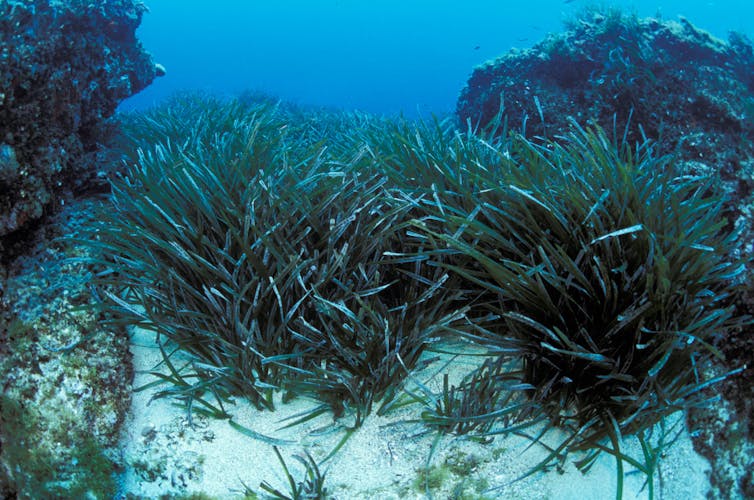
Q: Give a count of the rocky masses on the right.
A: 1